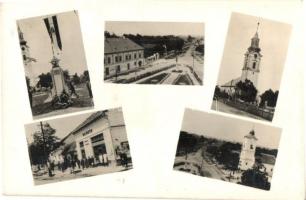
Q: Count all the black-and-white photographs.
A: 5